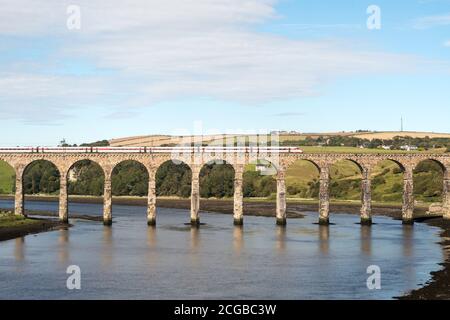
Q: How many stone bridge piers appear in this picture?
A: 11